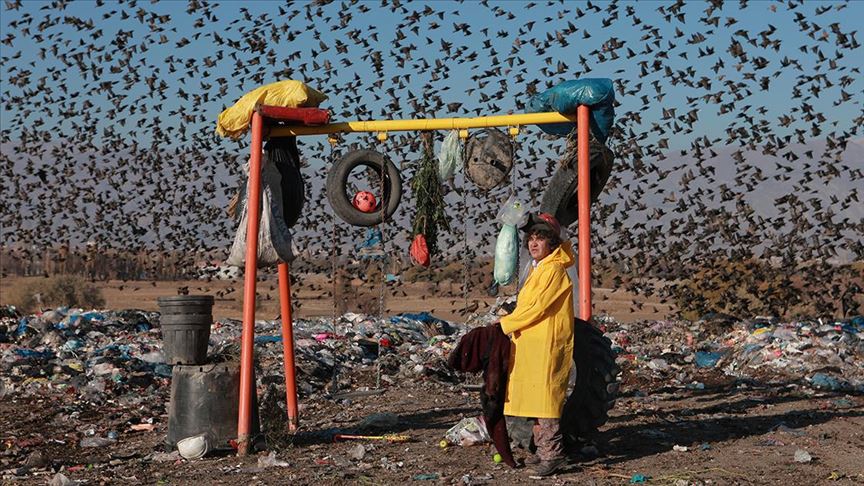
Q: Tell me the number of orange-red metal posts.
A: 3